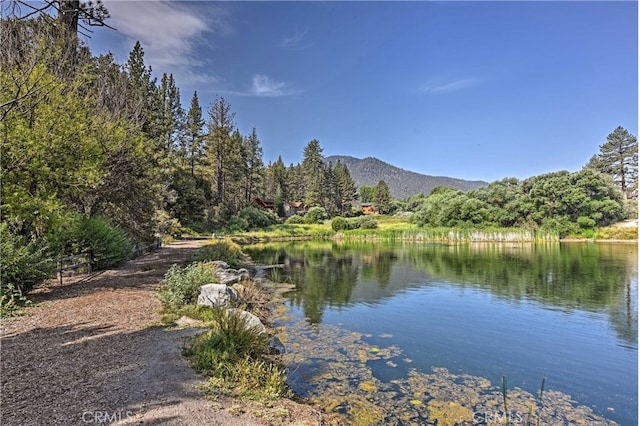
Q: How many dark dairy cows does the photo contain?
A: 0